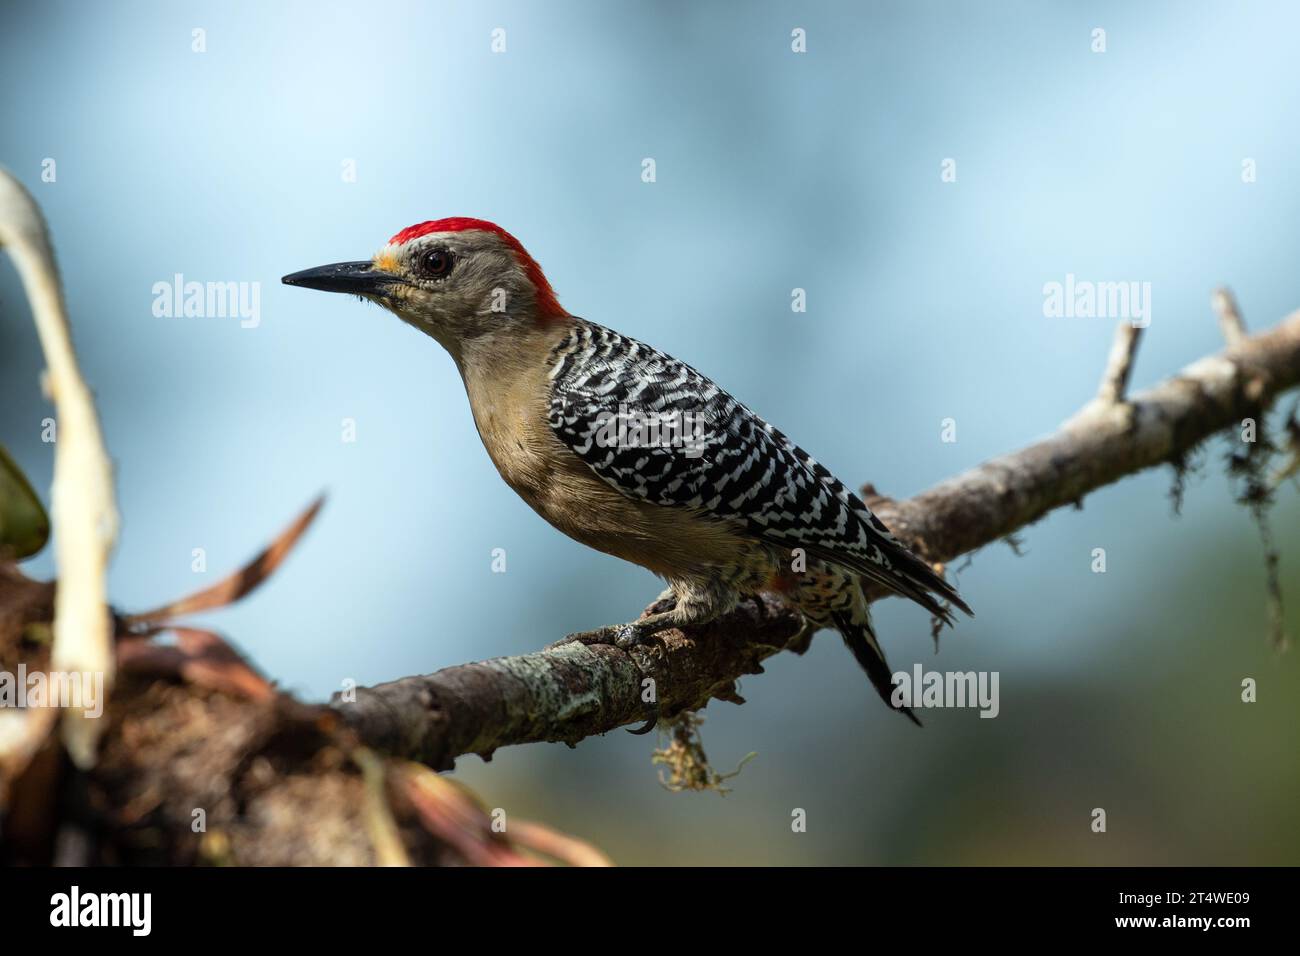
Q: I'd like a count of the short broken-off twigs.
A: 2